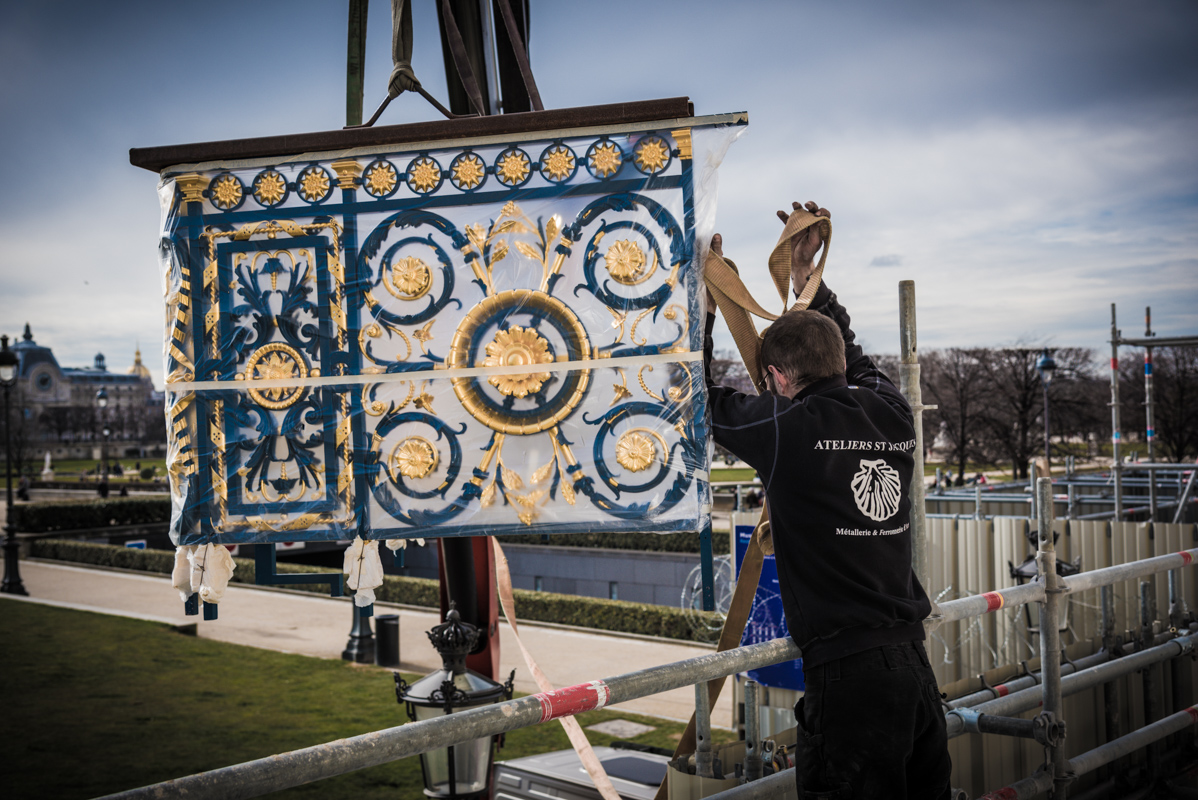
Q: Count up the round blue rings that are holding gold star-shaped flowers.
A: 10